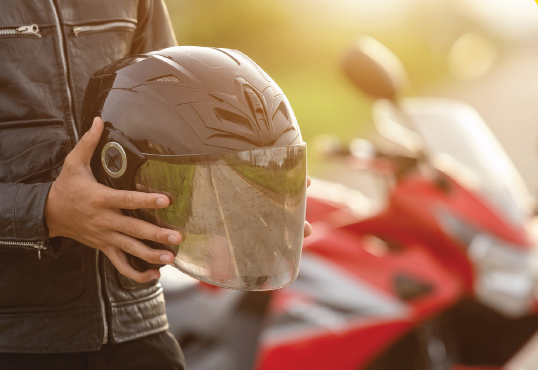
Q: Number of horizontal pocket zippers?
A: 2